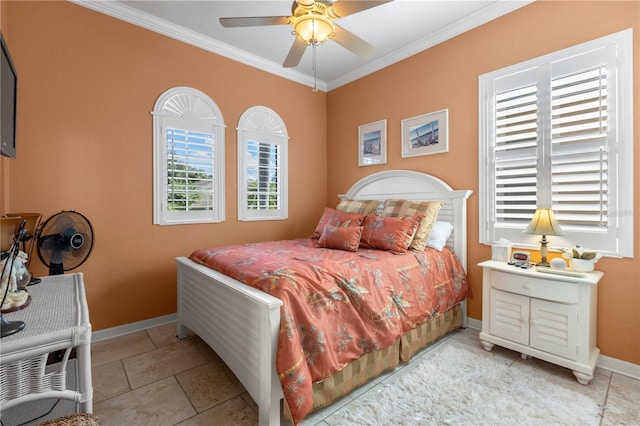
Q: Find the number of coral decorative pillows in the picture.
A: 3